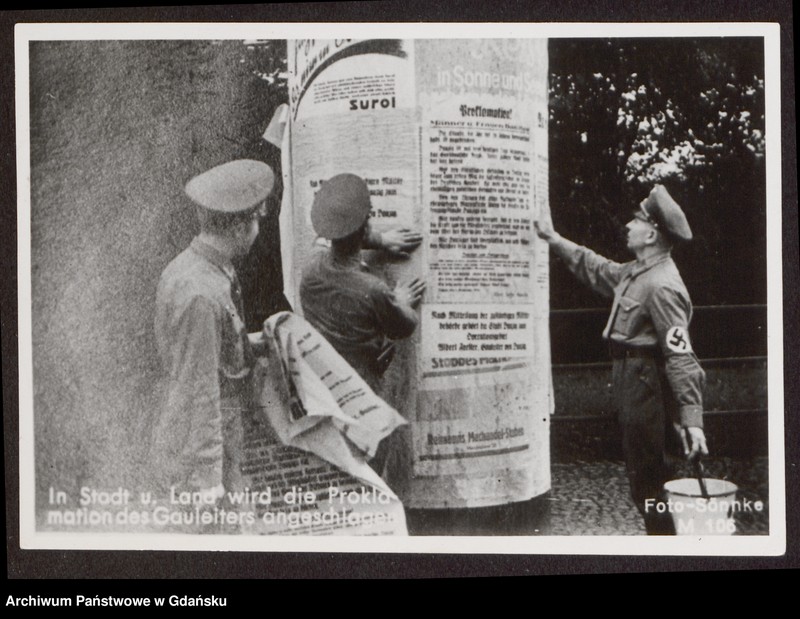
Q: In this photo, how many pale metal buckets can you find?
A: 1